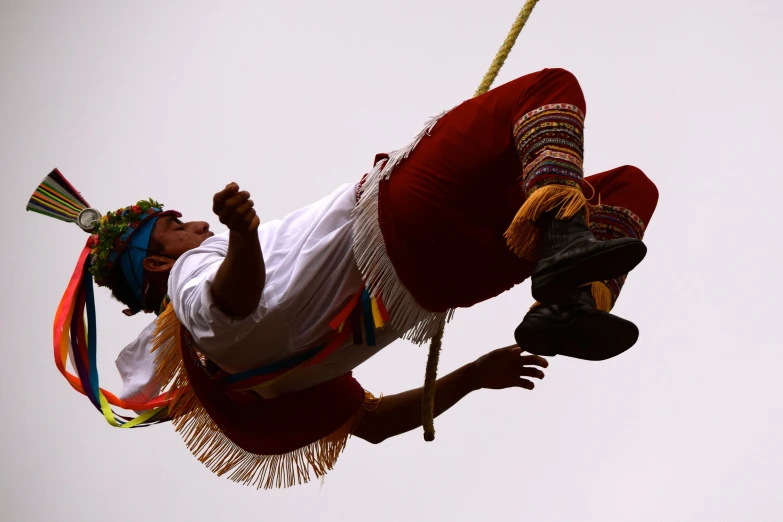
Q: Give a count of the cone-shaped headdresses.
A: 1